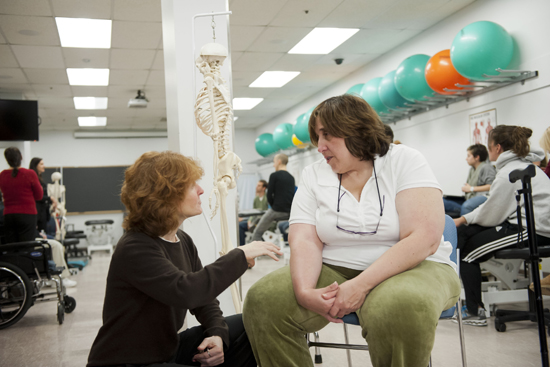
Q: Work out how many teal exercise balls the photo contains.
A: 9